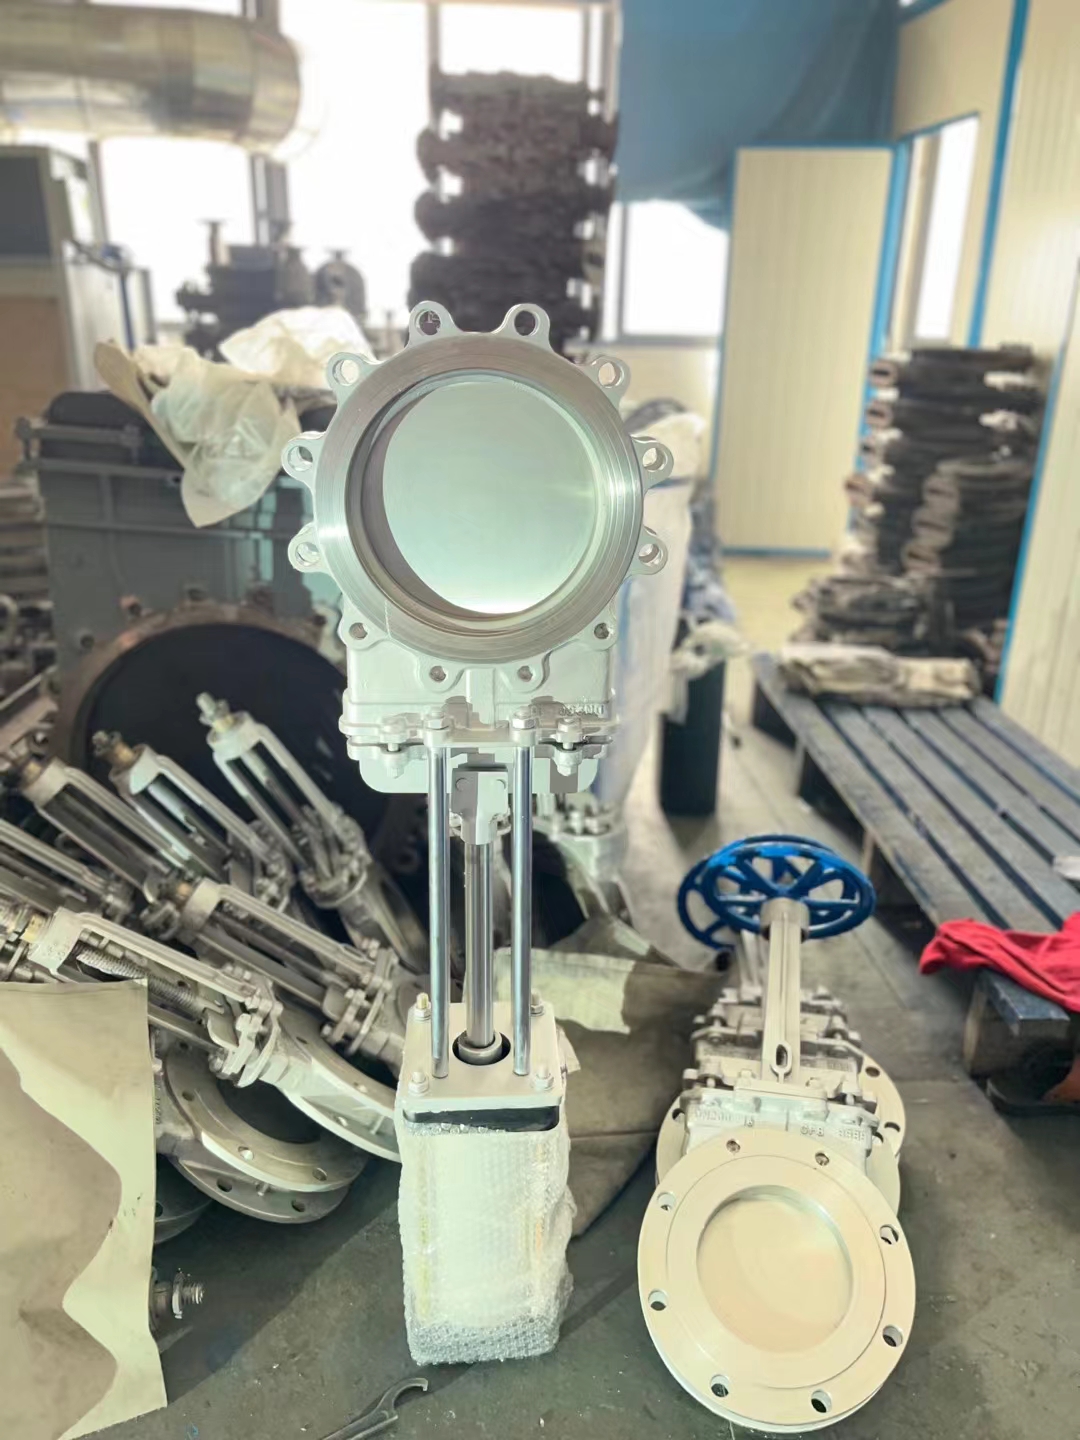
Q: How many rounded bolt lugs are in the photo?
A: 12